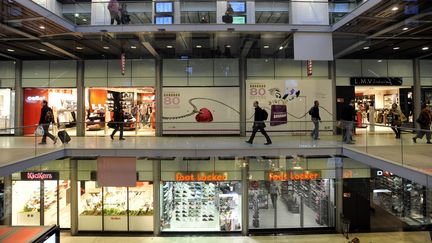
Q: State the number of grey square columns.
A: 11